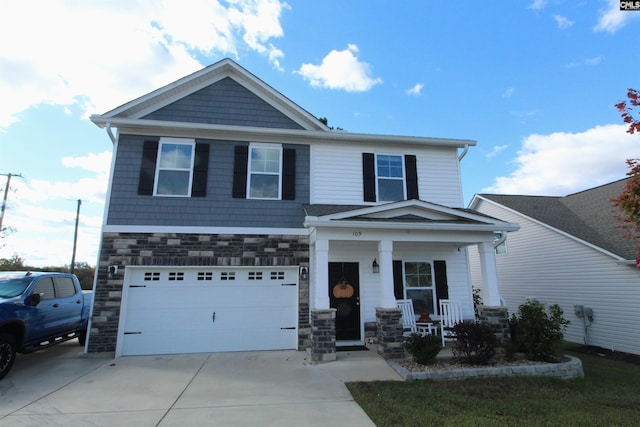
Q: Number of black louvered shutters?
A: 8